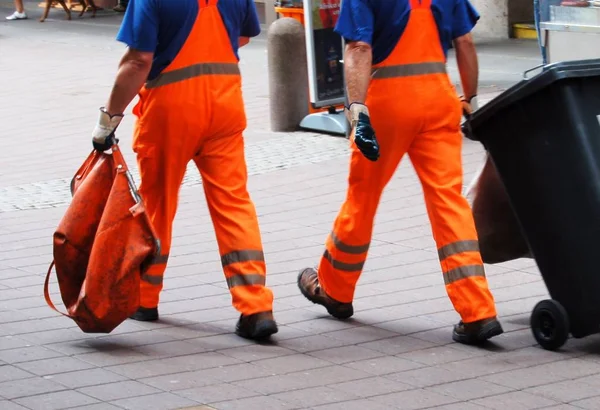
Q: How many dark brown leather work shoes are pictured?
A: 4